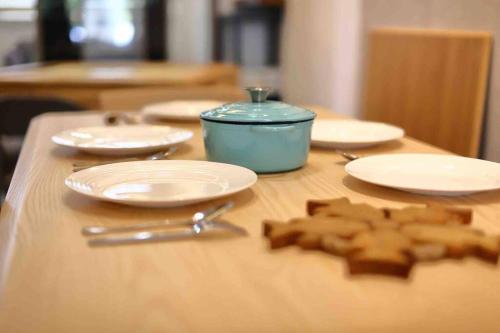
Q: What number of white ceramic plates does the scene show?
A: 5